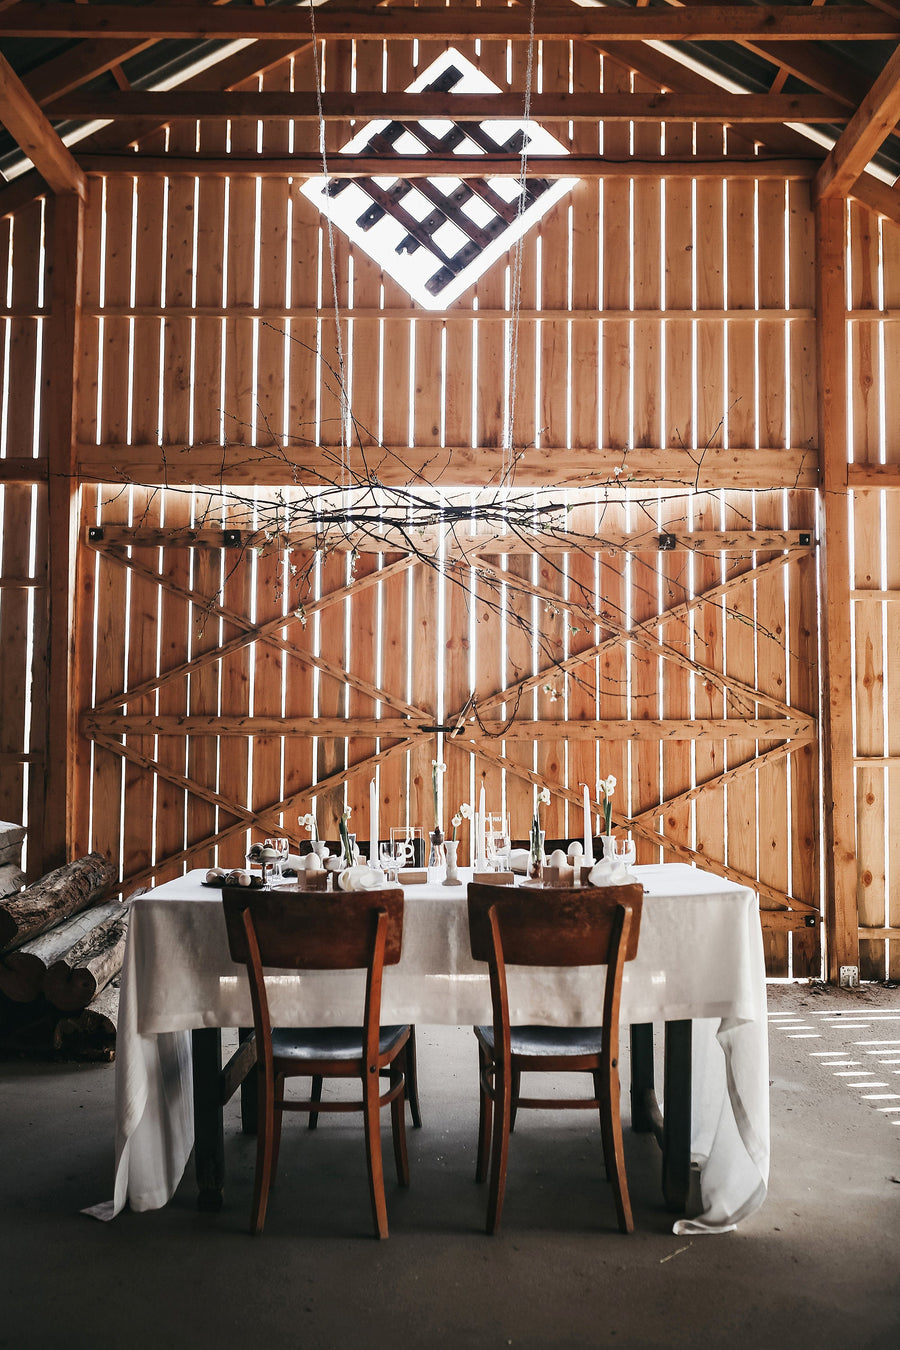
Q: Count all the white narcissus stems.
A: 6